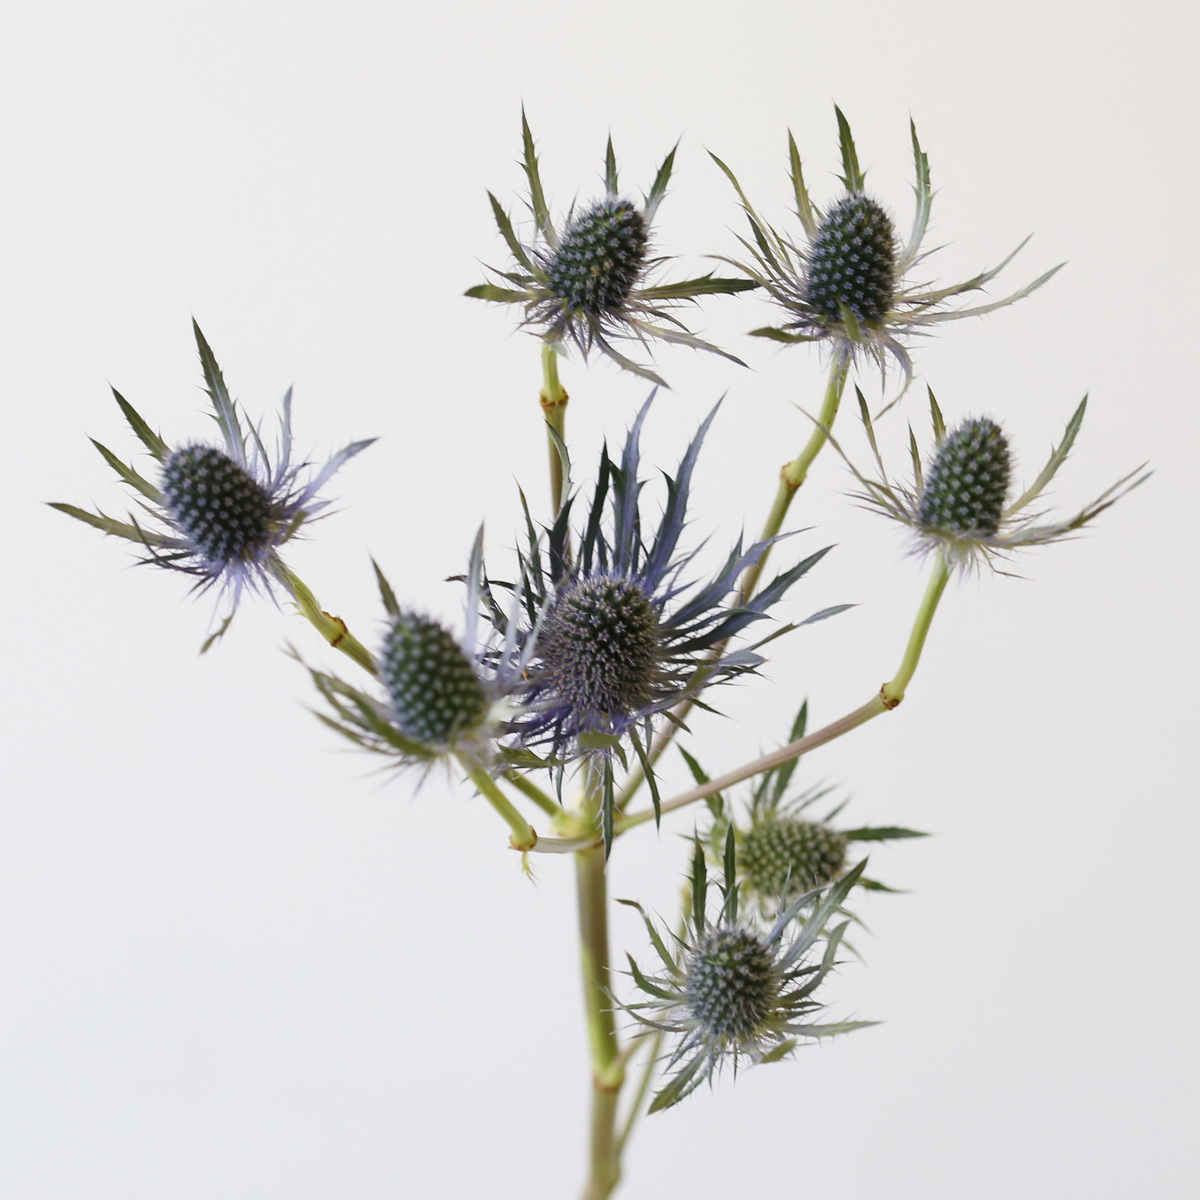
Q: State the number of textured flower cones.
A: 8